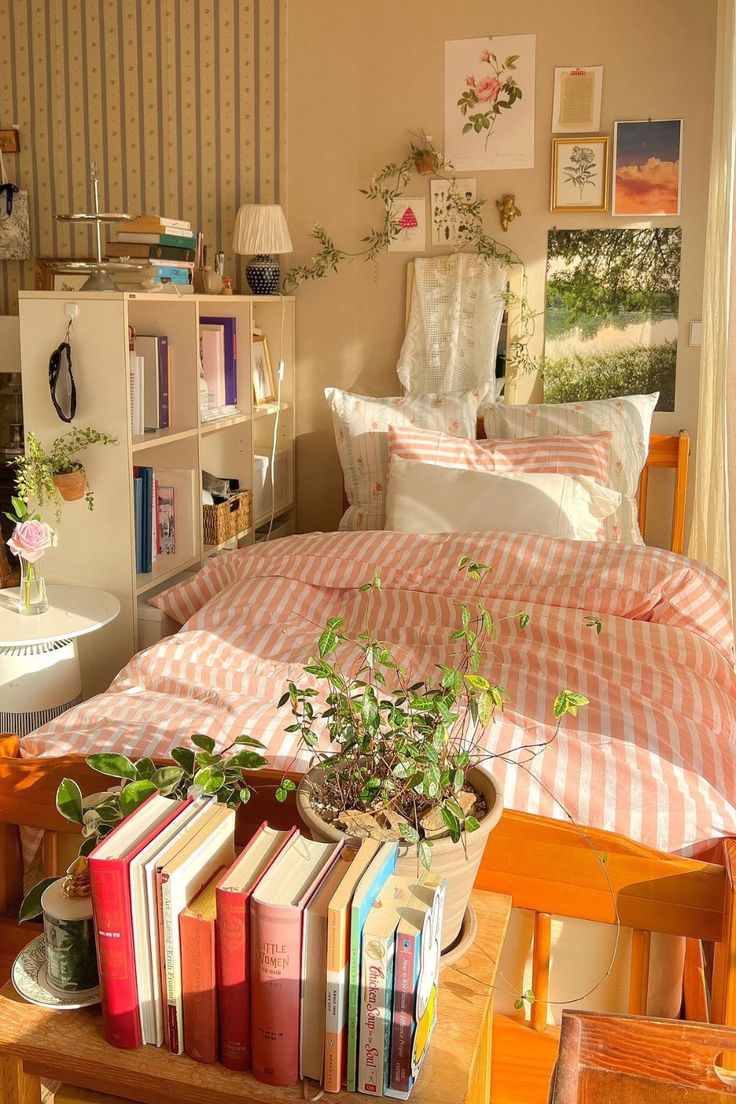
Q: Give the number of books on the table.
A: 12